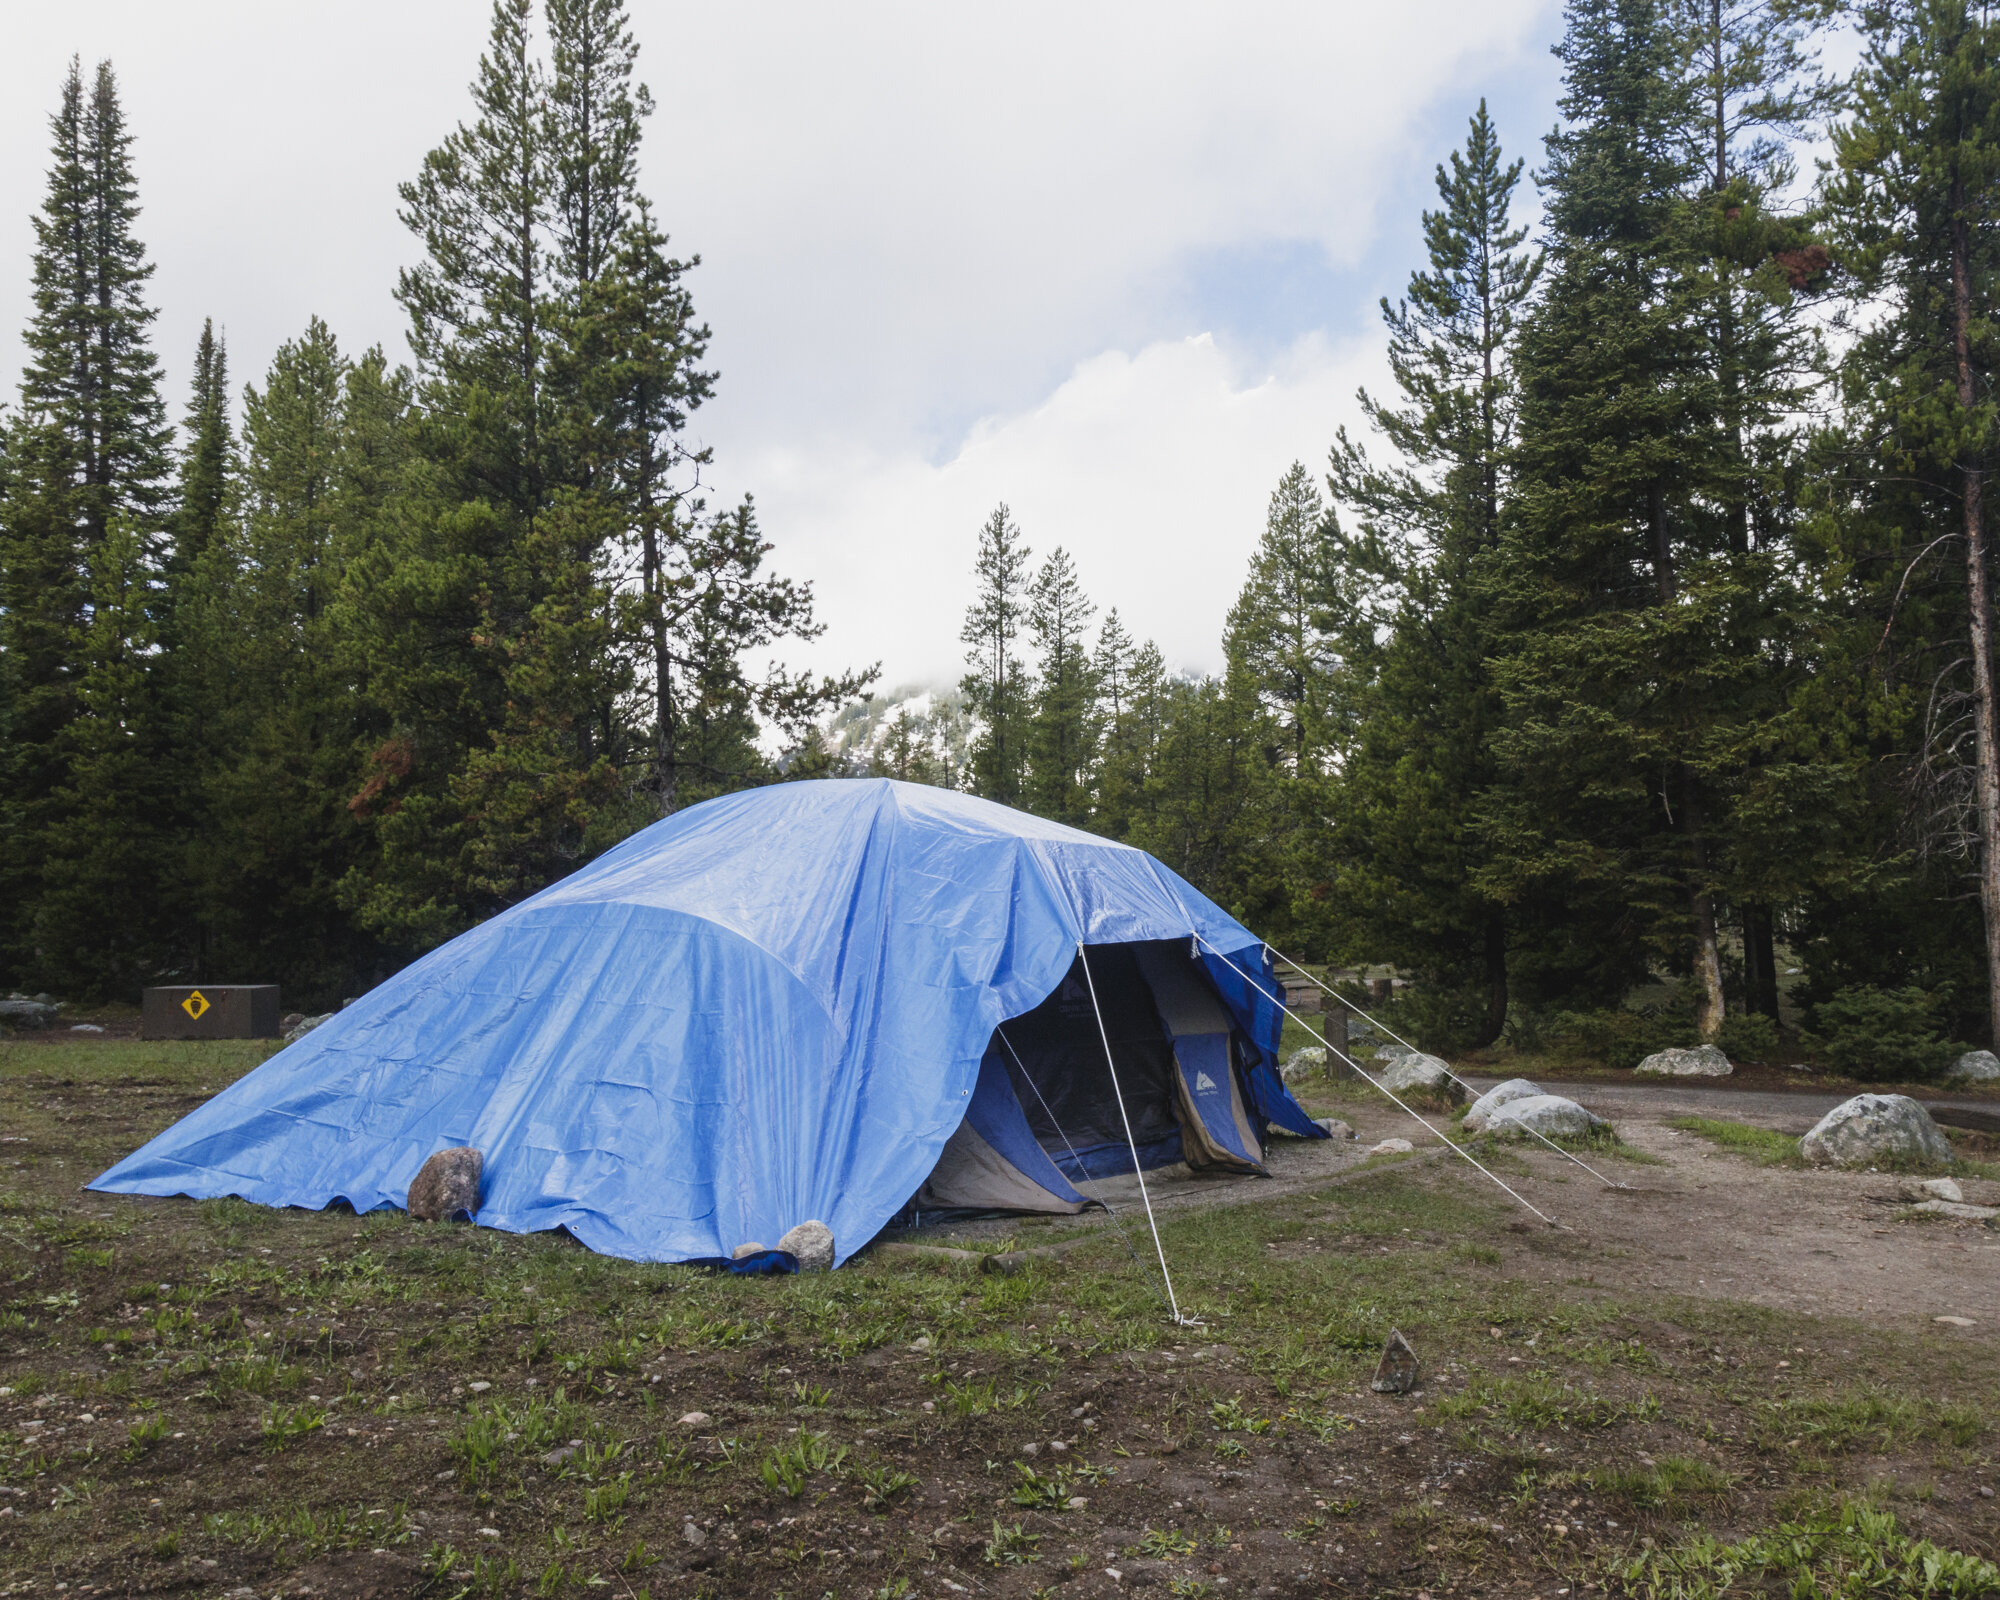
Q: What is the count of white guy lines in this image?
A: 3